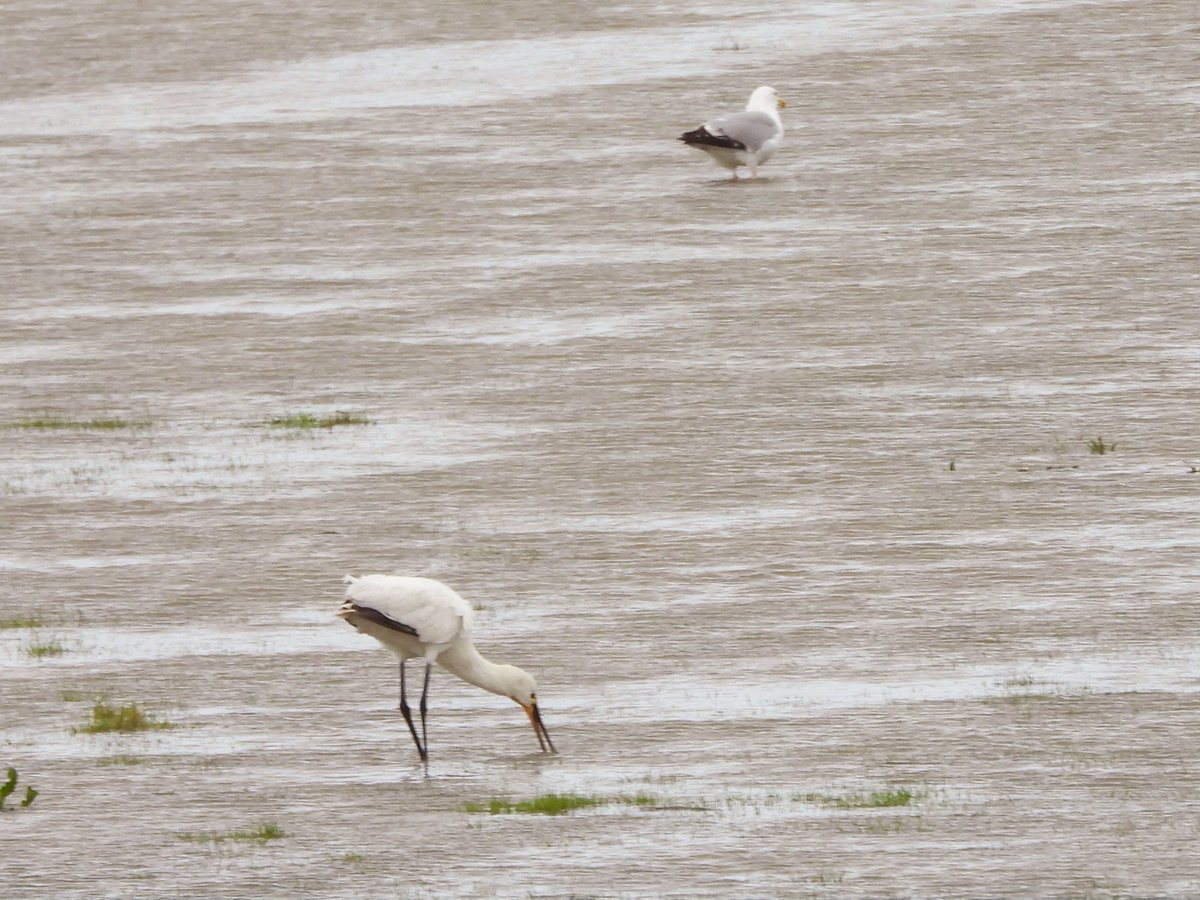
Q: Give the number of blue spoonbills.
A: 0